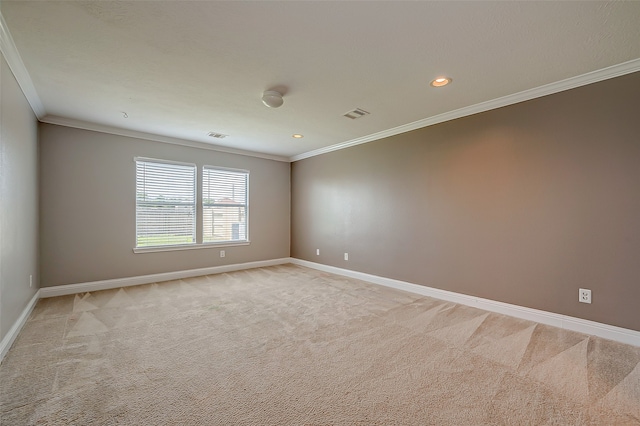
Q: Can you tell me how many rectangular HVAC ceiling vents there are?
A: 2